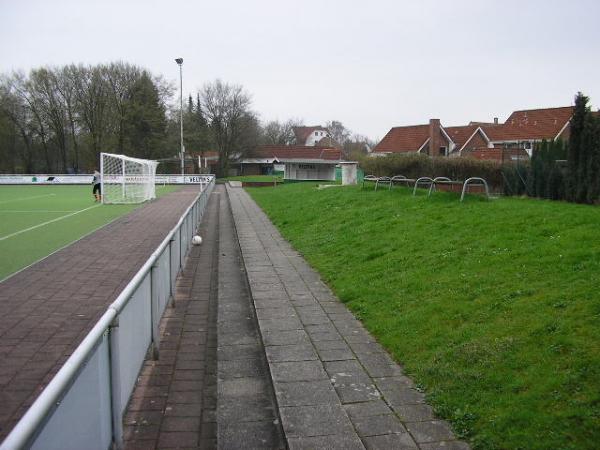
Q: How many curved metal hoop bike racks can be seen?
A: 6